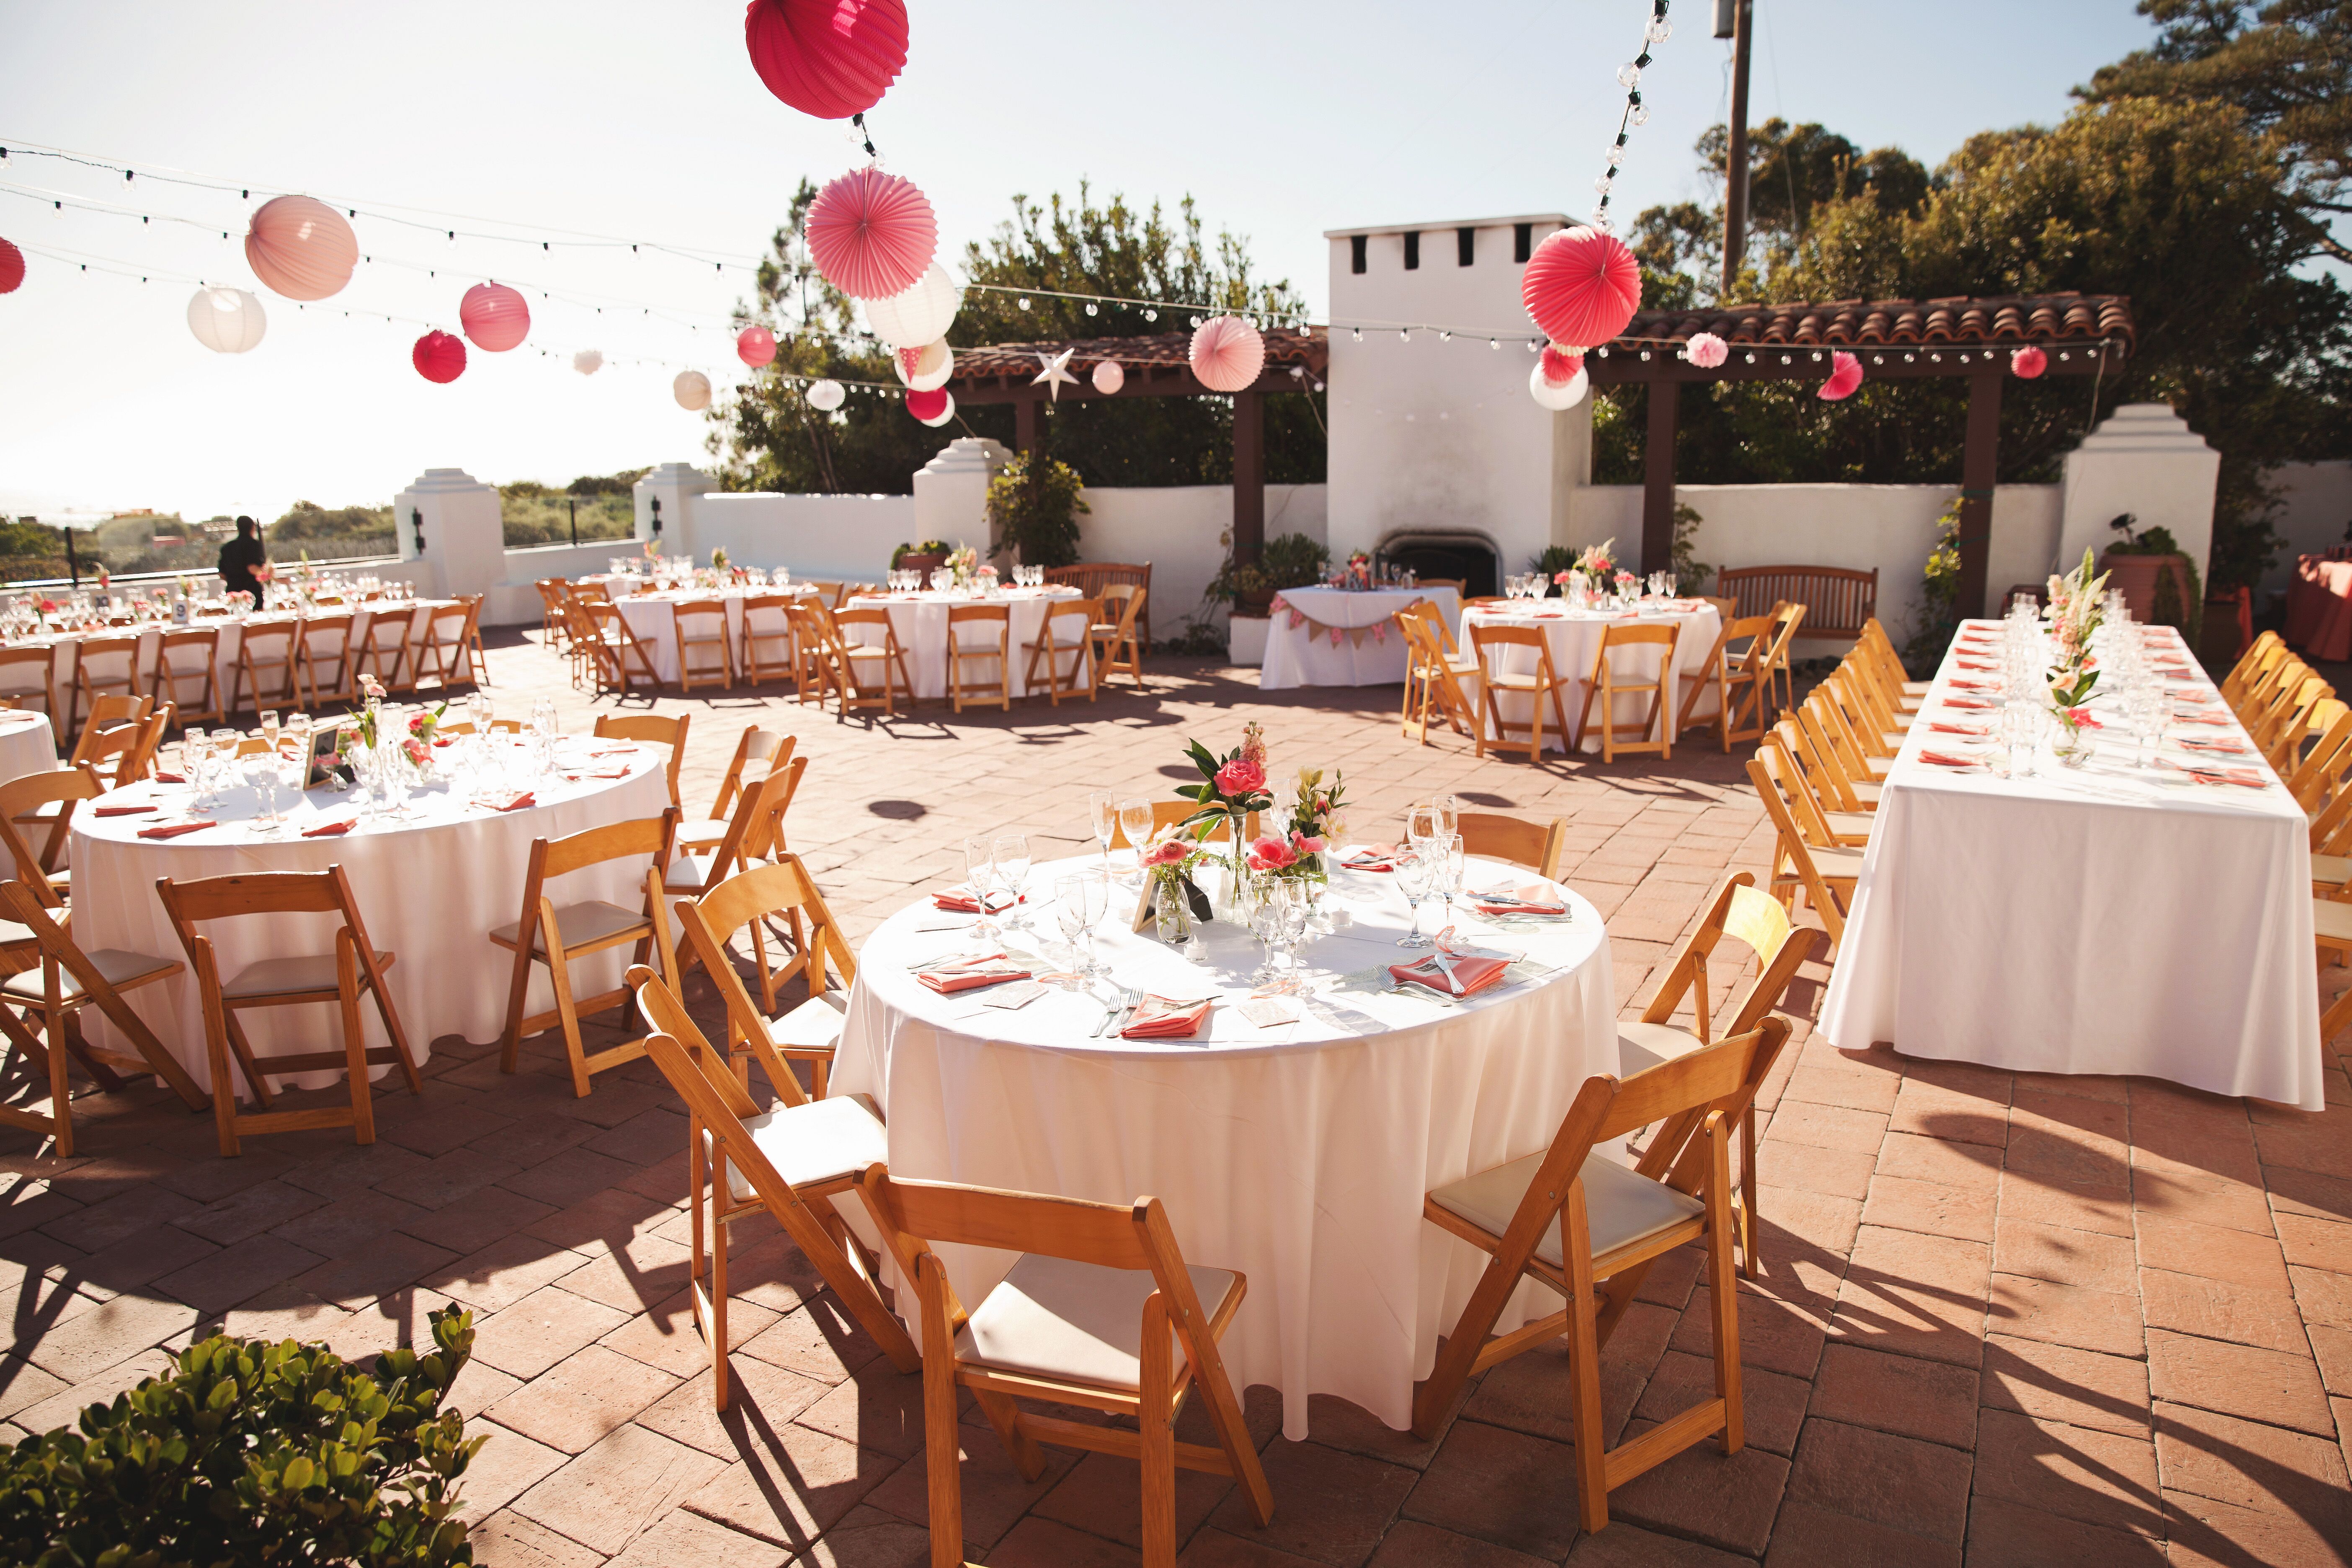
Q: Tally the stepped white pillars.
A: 4